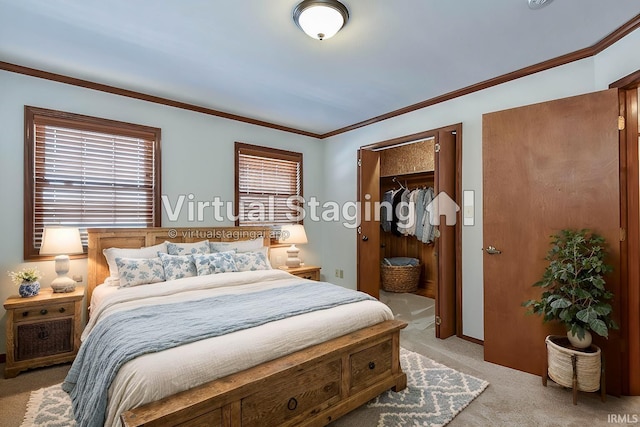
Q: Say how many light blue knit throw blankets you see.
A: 1